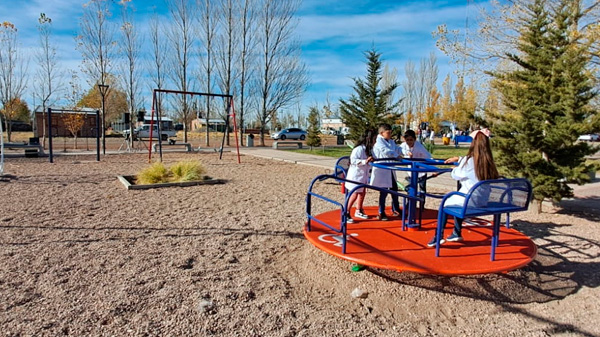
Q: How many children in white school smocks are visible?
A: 4